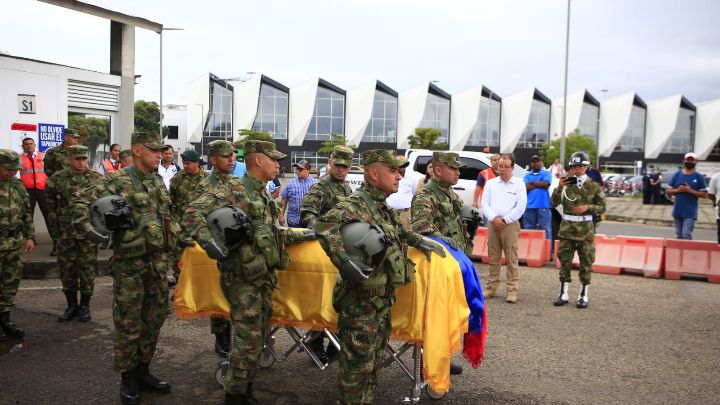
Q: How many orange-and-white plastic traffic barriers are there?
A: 3